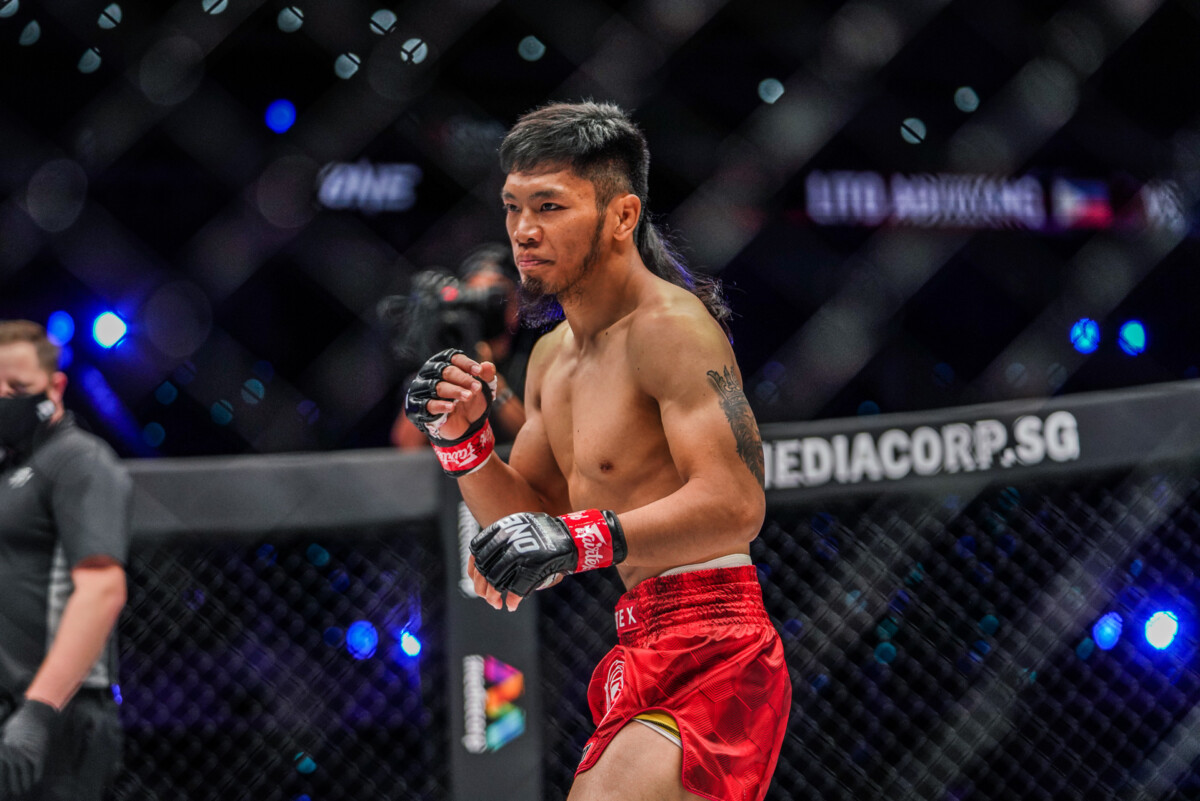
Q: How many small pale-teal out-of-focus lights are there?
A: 13